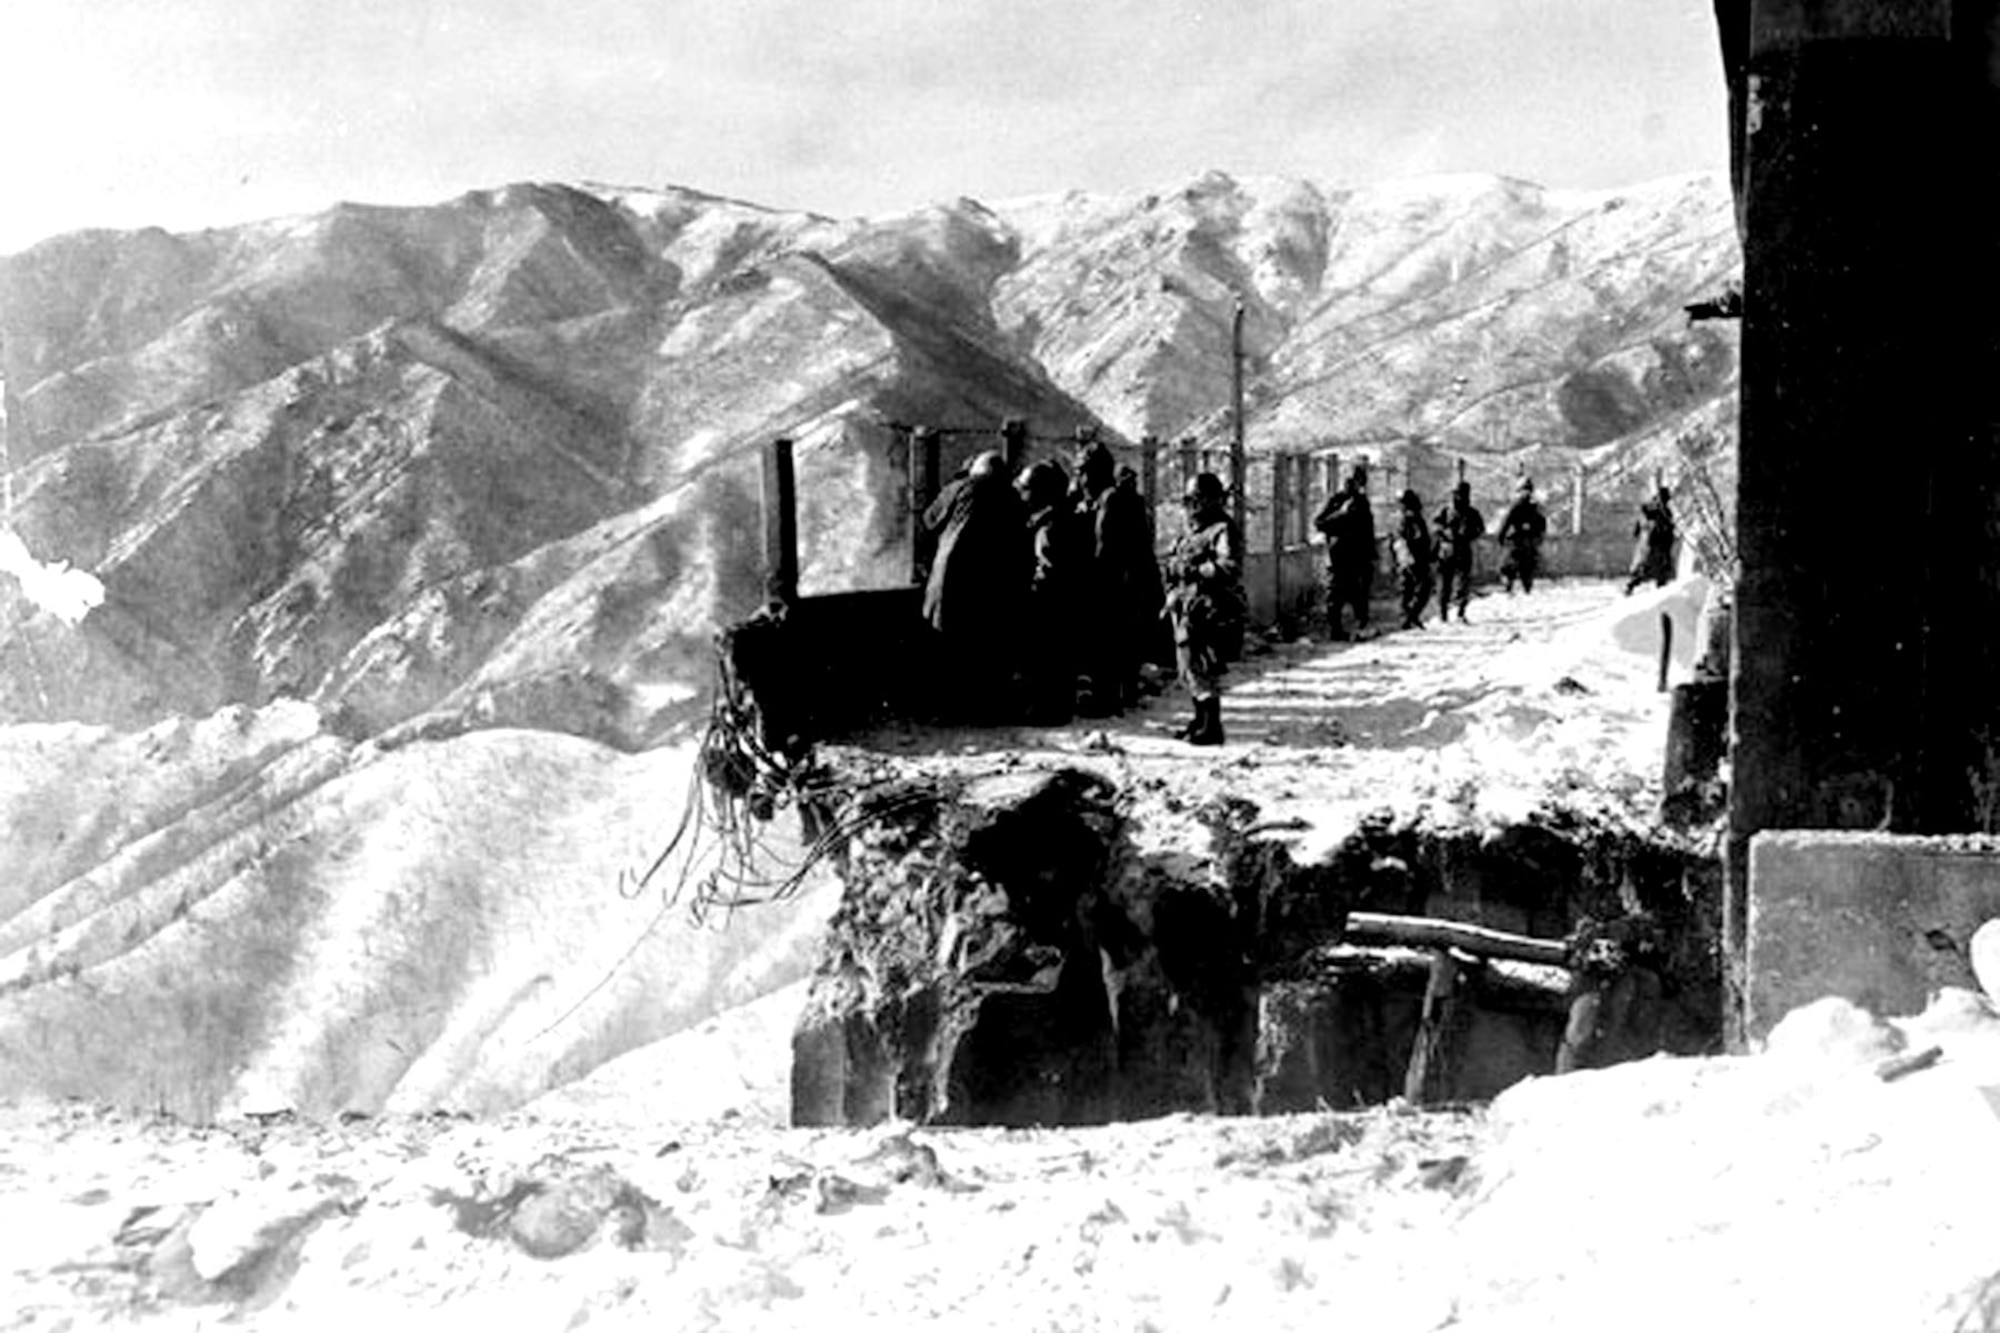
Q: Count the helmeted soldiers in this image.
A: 10